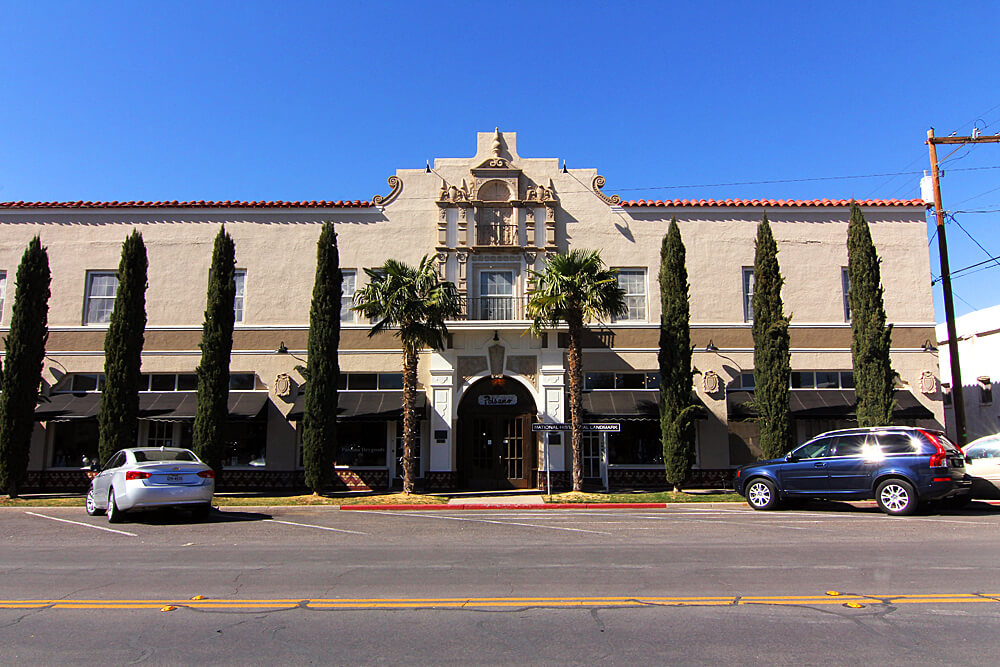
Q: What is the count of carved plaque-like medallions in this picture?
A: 3